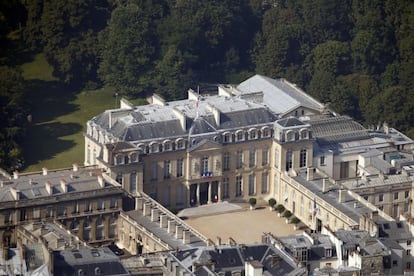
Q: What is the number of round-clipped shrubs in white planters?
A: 5